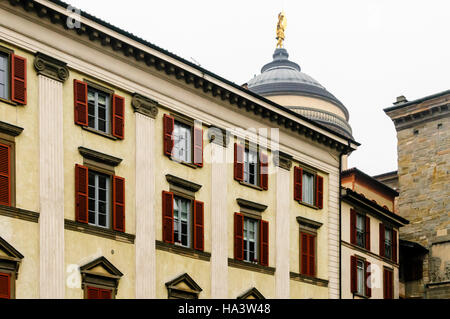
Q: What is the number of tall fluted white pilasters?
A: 4